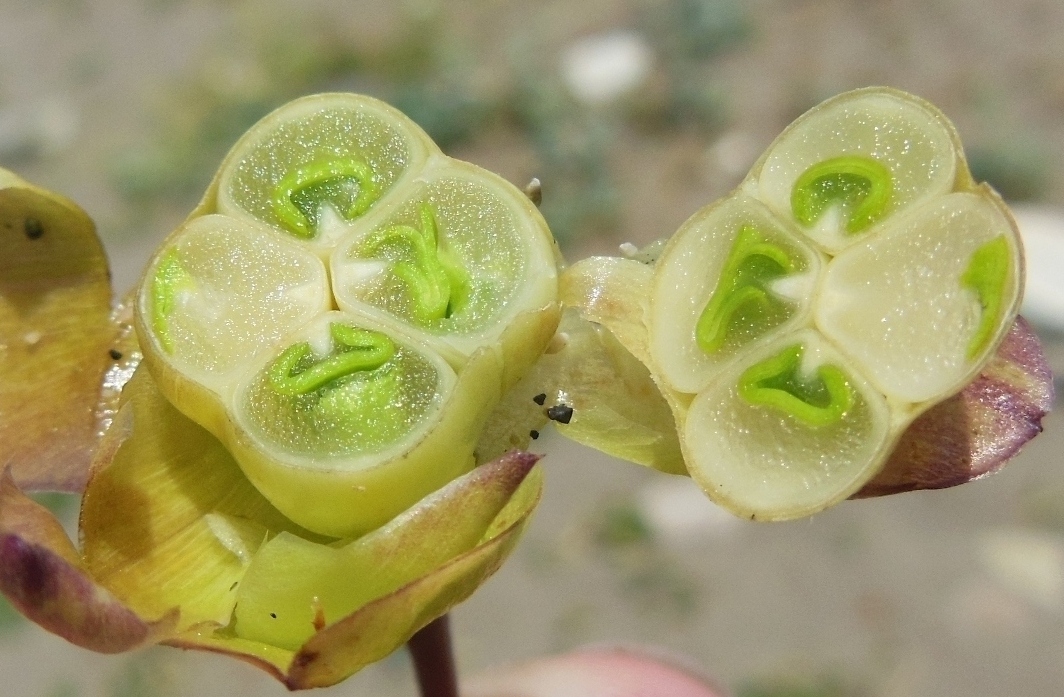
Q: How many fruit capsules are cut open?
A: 2